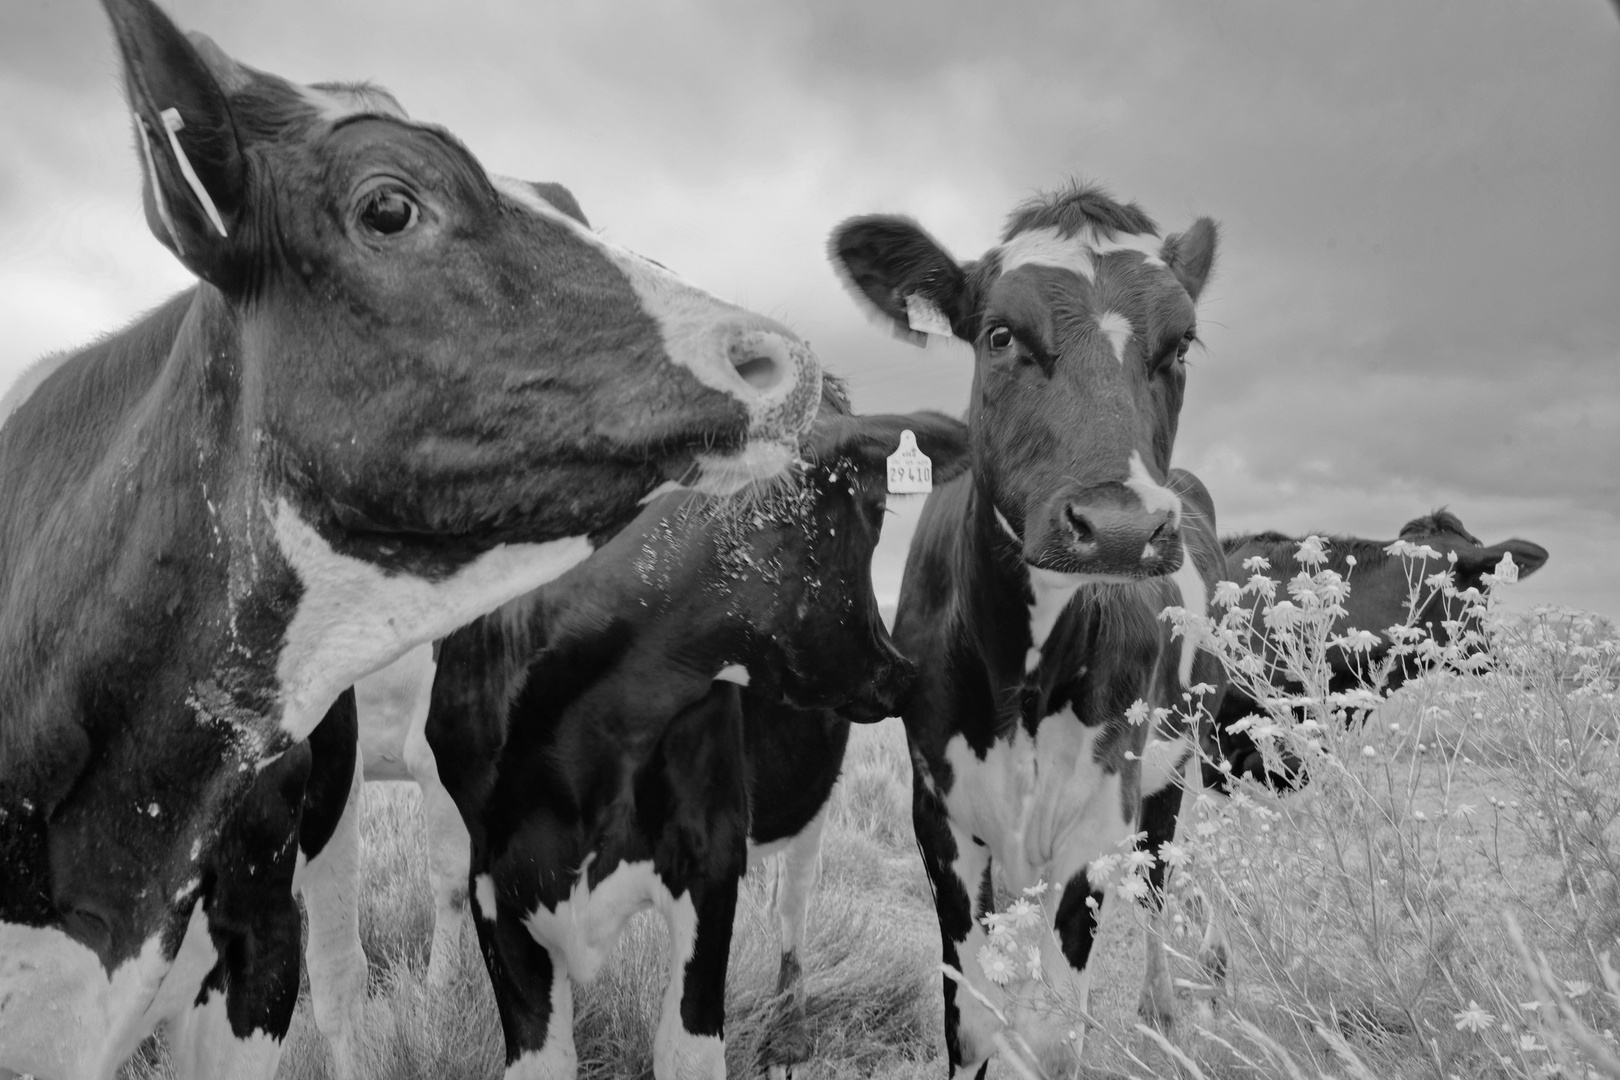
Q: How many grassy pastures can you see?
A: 1